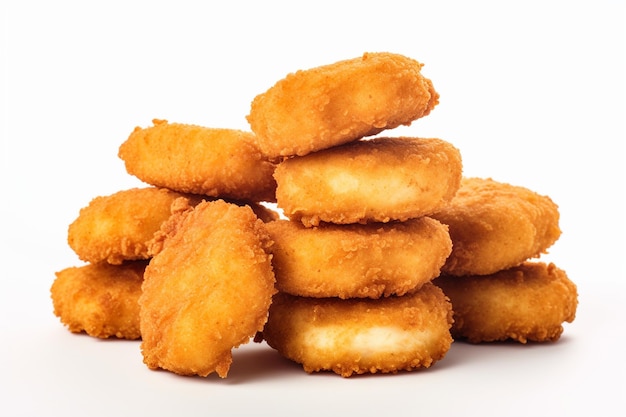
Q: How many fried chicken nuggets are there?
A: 10